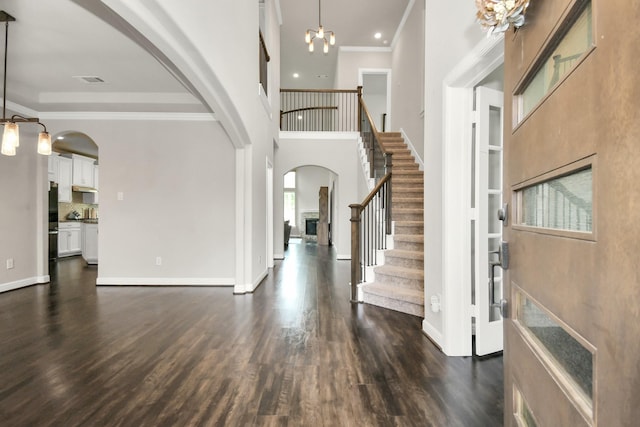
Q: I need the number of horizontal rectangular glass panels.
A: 4